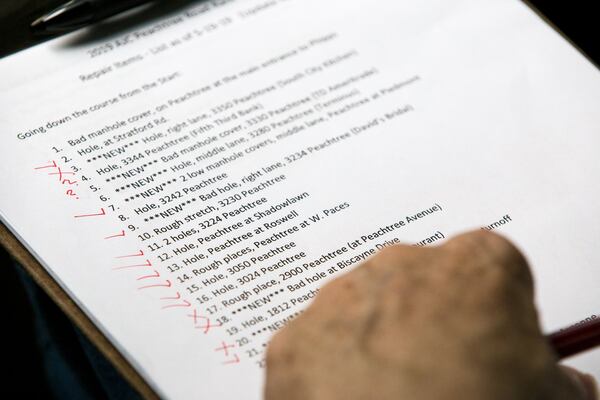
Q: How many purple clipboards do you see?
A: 0